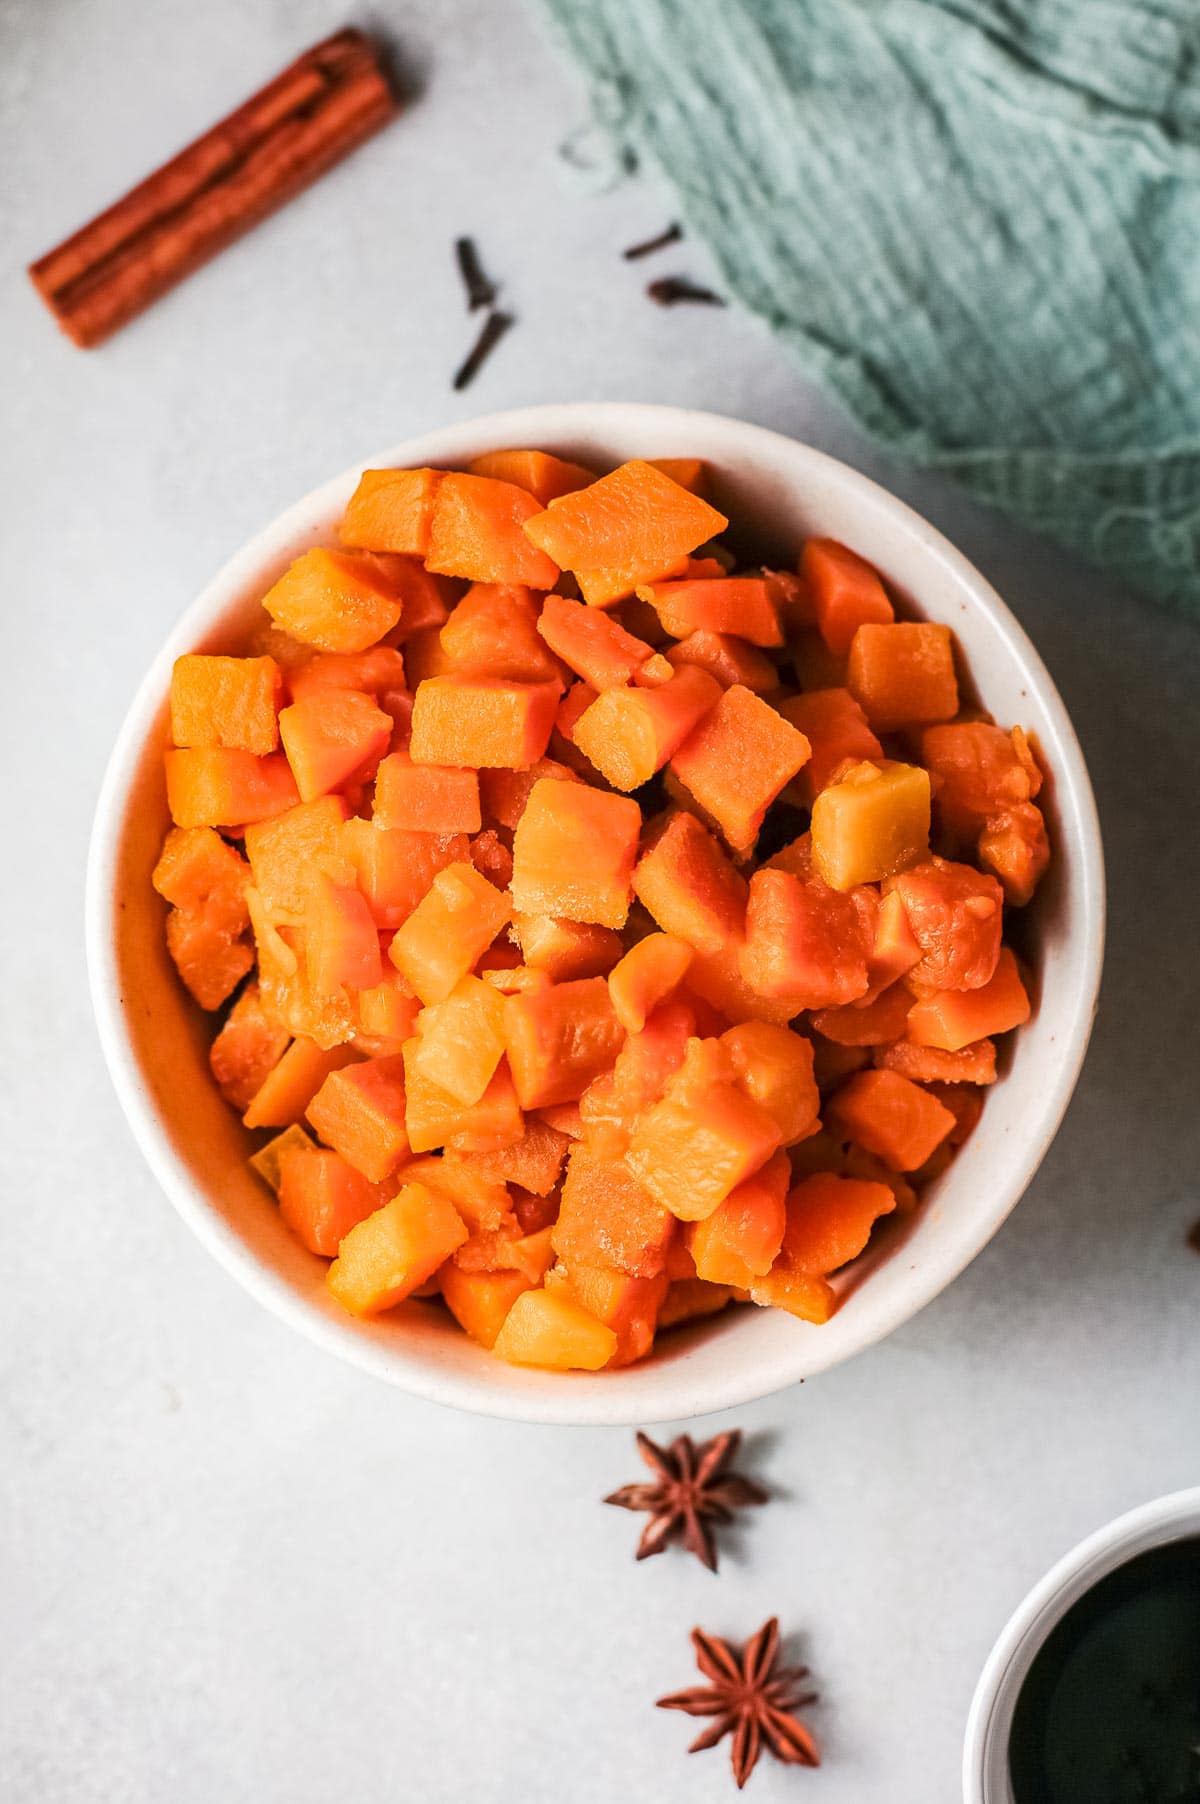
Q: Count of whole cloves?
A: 4